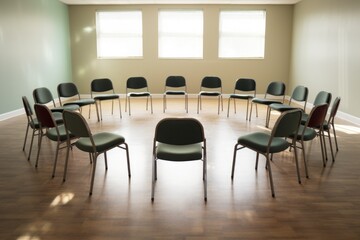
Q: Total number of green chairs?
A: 15